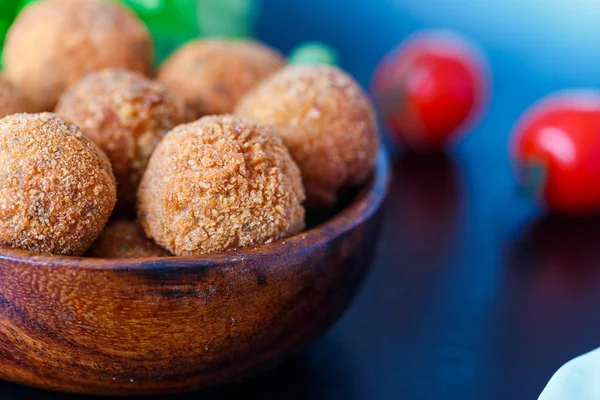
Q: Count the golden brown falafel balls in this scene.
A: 8